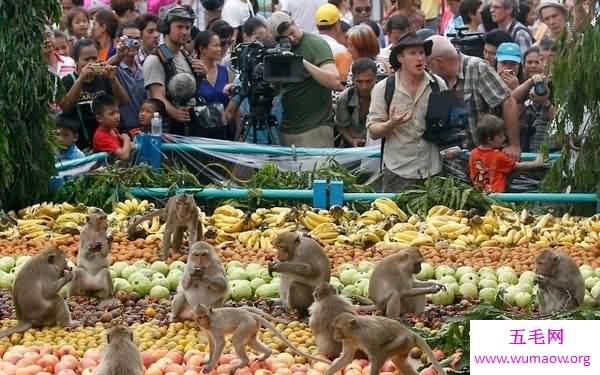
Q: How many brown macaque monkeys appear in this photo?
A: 11